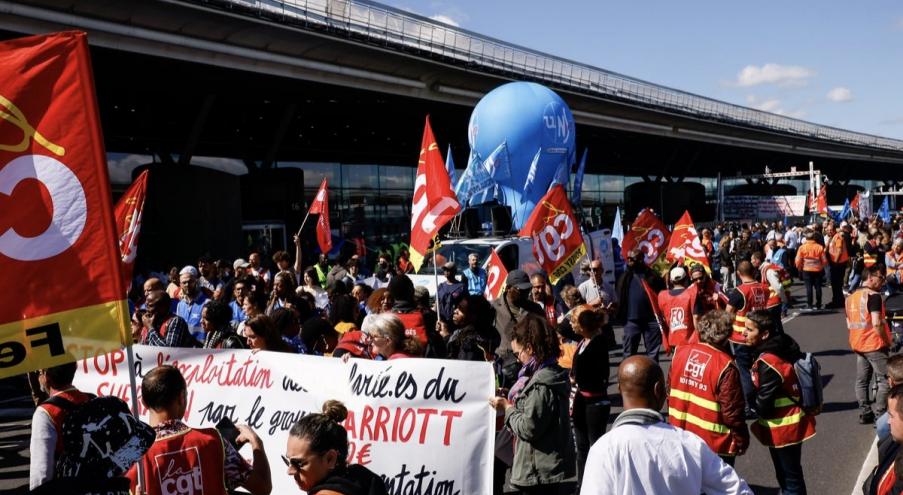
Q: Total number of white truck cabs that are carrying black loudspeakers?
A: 1